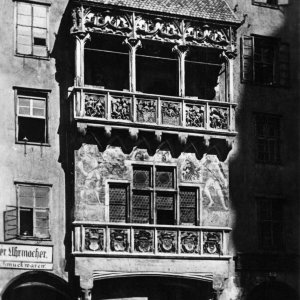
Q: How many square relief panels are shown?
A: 12